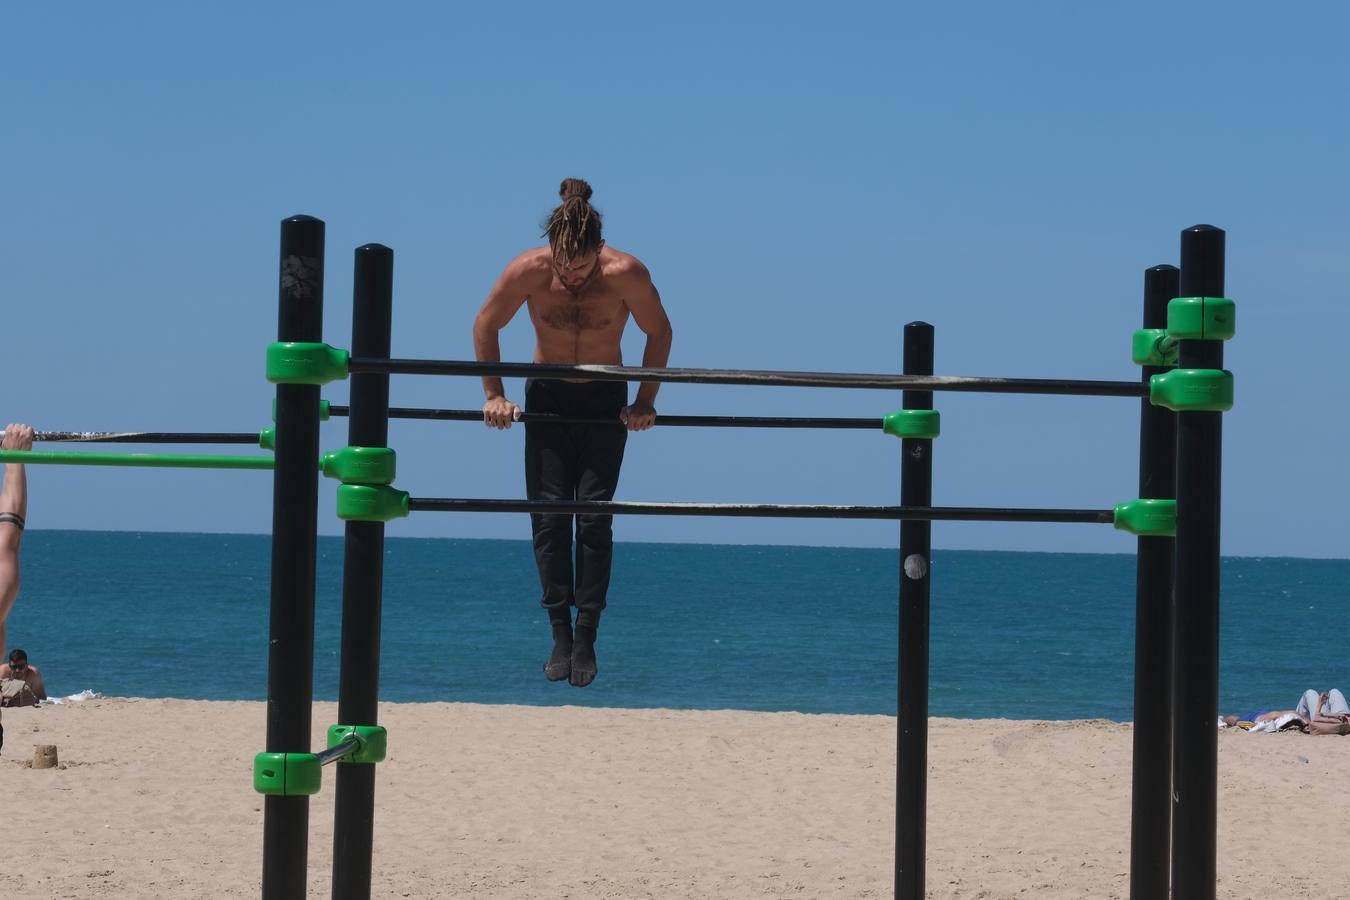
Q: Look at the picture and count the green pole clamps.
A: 12